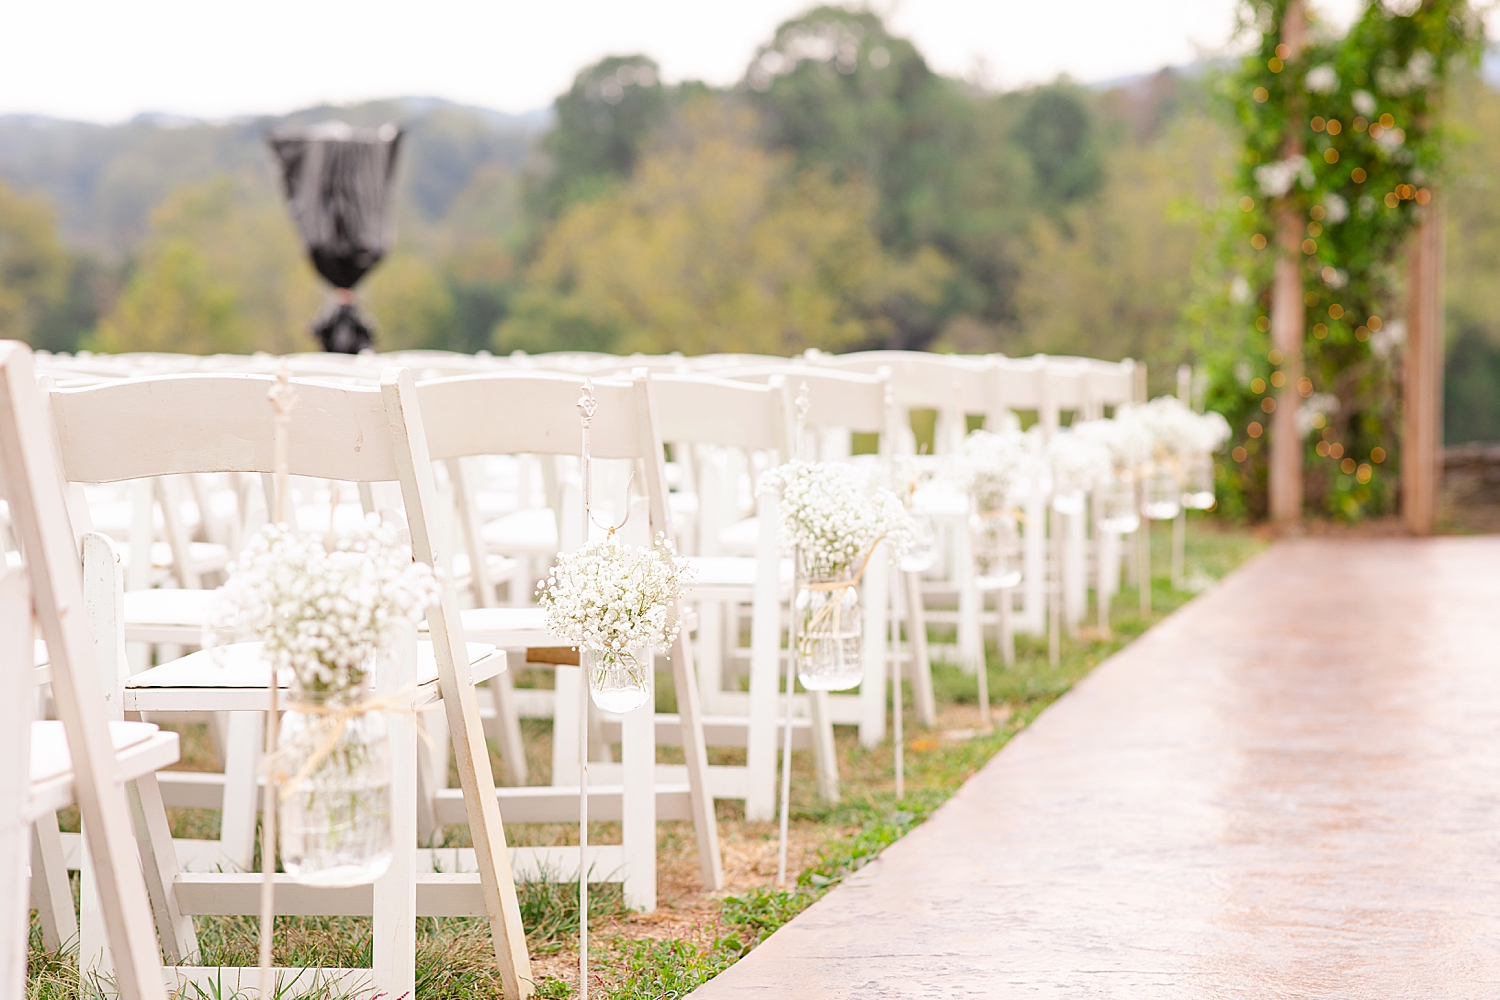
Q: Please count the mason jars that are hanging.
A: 9